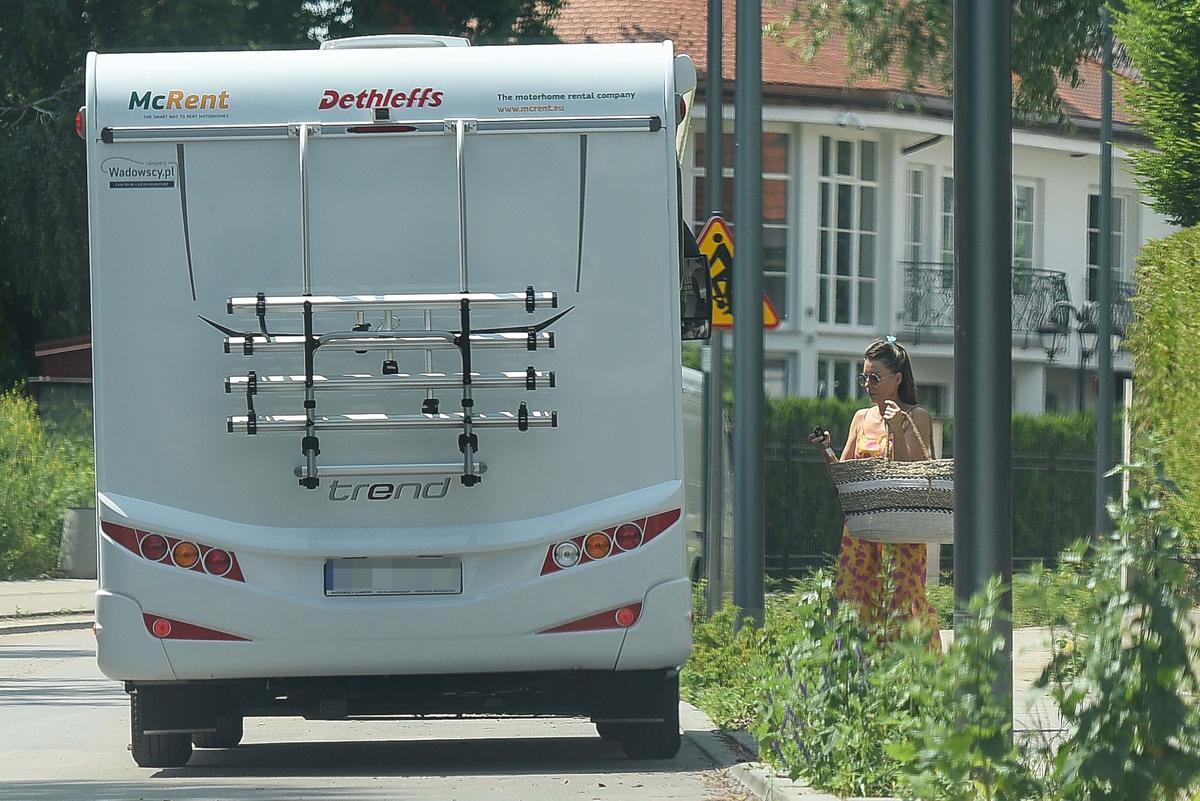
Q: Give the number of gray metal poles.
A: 4